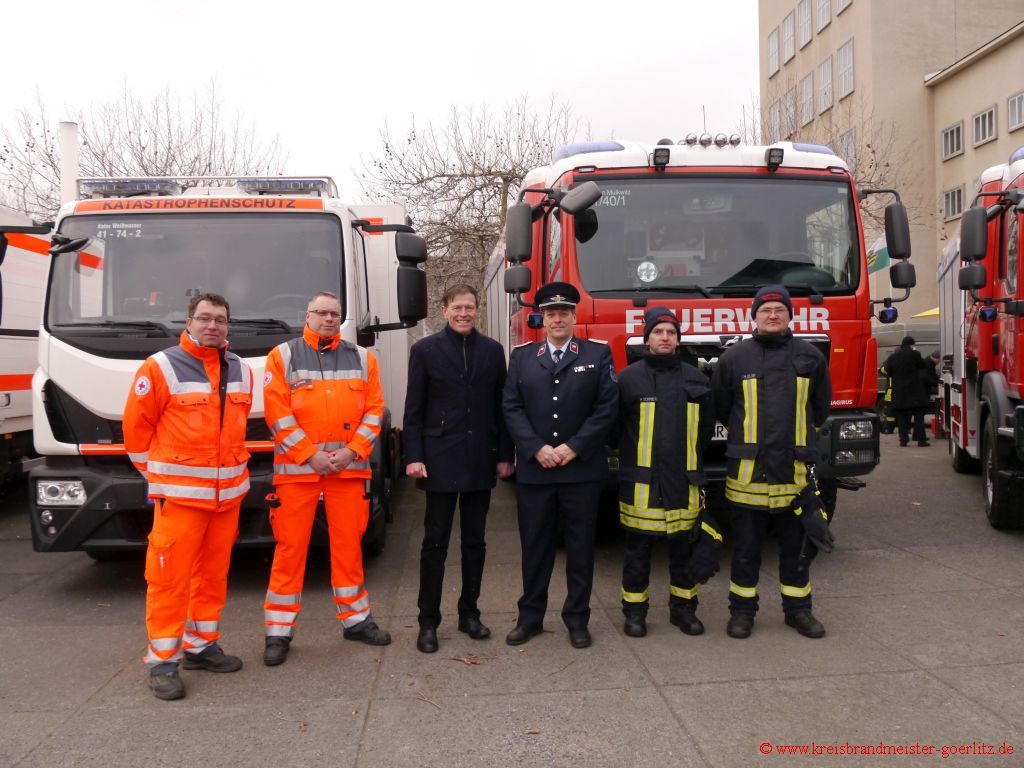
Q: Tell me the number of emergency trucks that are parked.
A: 4